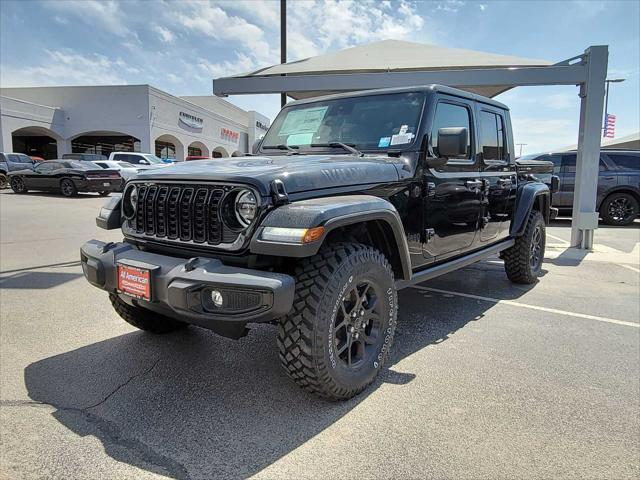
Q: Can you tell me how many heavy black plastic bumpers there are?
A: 1